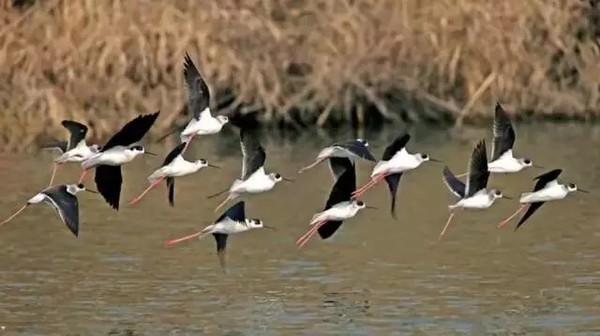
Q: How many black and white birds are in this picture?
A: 13